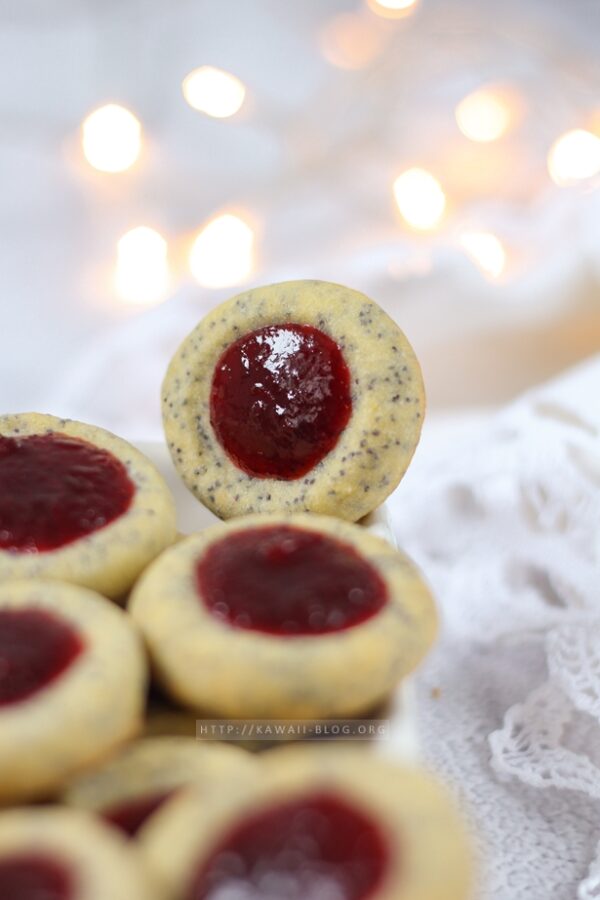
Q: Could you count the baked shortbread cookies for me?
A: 7